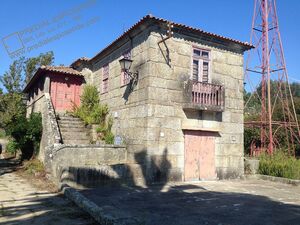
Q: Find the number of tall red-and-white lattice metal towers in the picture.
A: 1